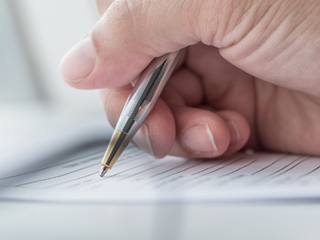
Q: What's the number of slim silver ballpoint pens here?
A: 1